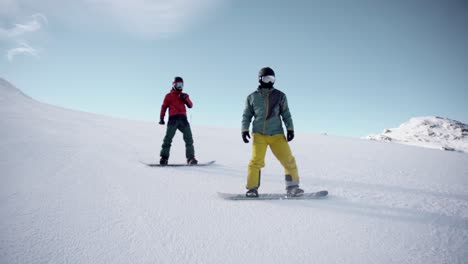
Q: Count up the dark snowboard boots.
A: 4